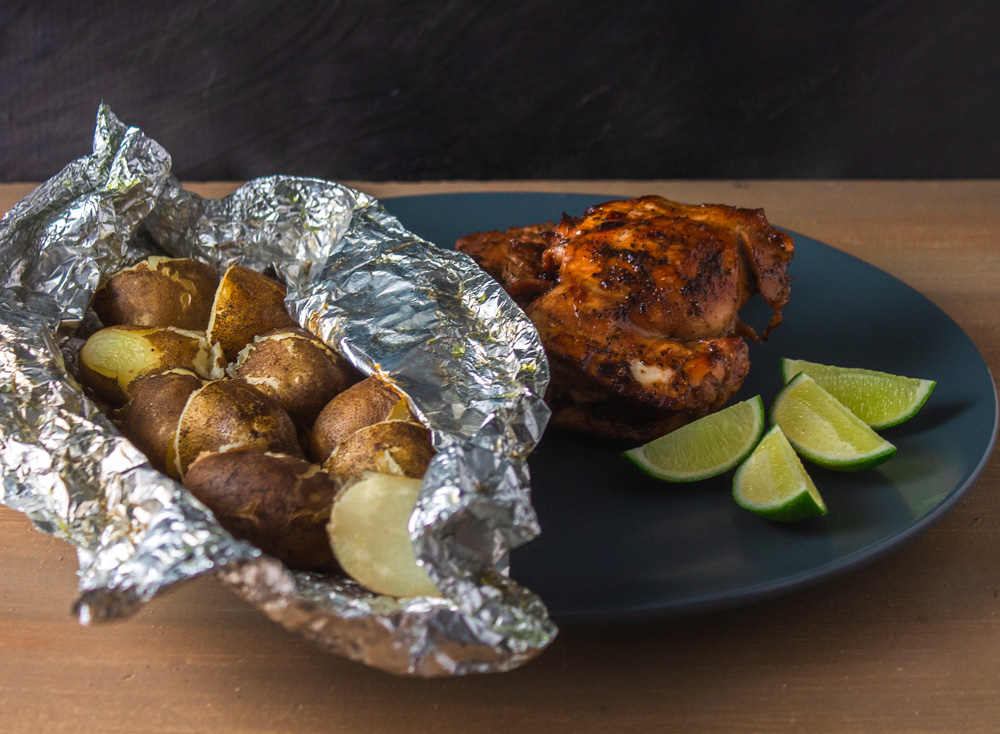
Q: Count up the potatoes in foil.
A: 10